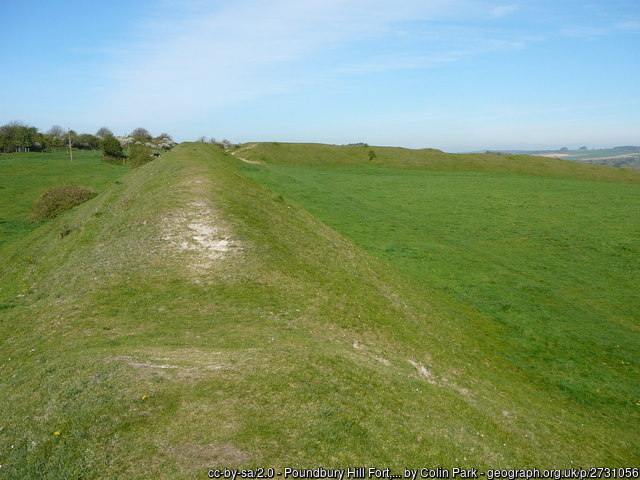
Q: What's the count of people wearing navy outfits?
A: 0